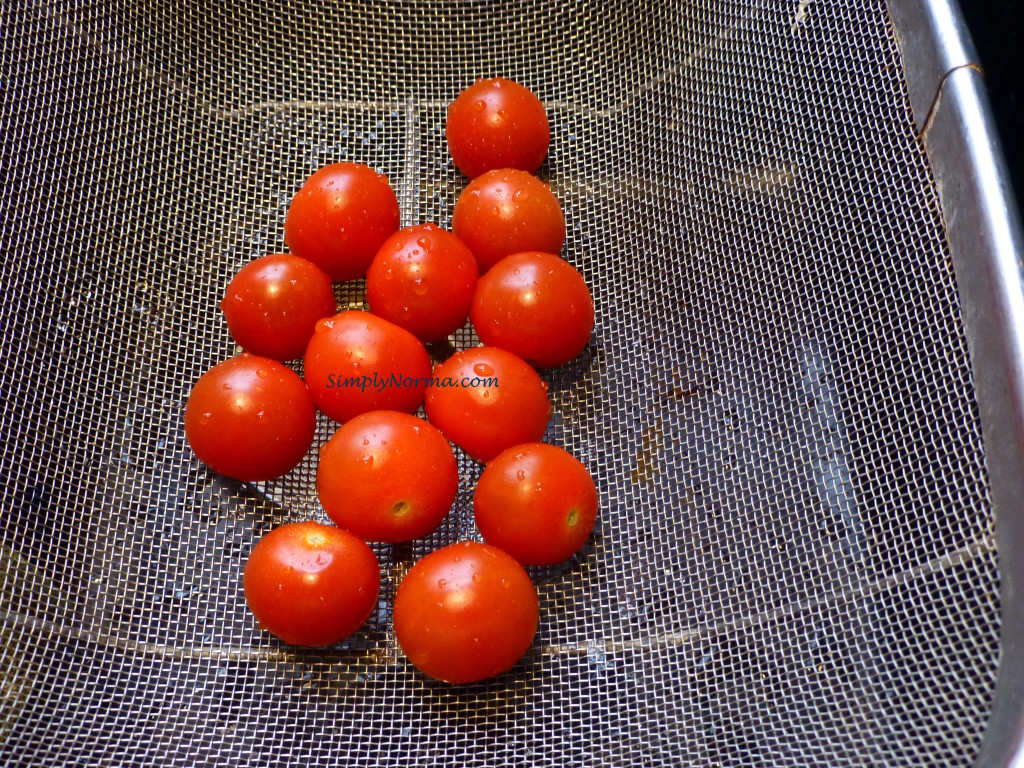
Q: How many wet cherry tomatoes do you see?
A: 13